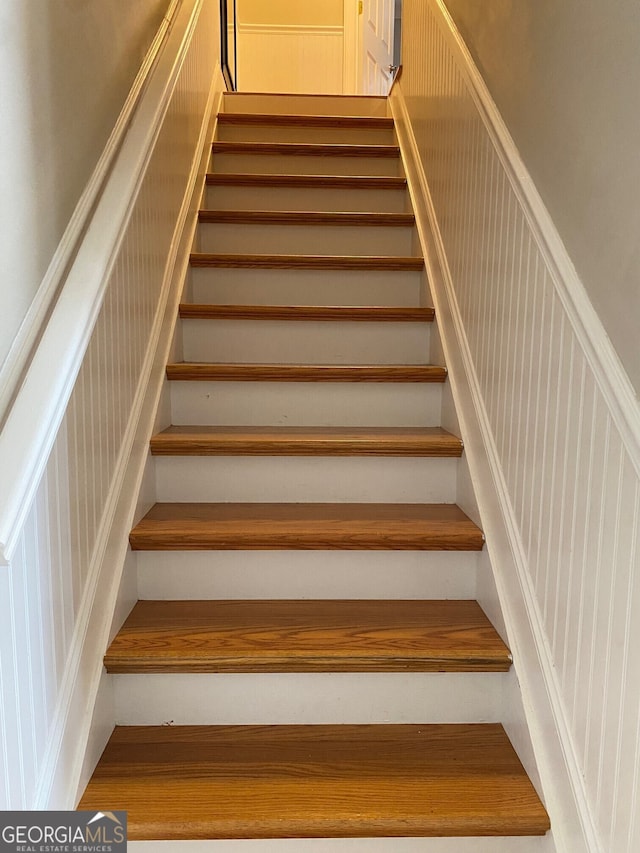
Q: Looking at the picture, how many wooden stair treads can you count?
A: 11